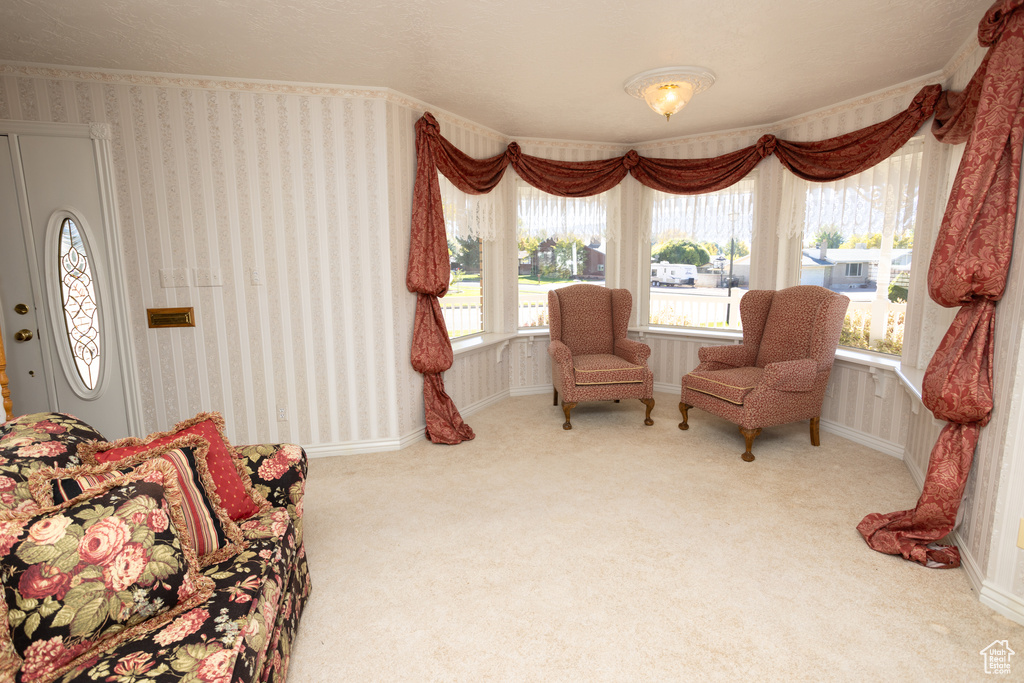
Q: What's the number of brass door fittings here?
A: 2